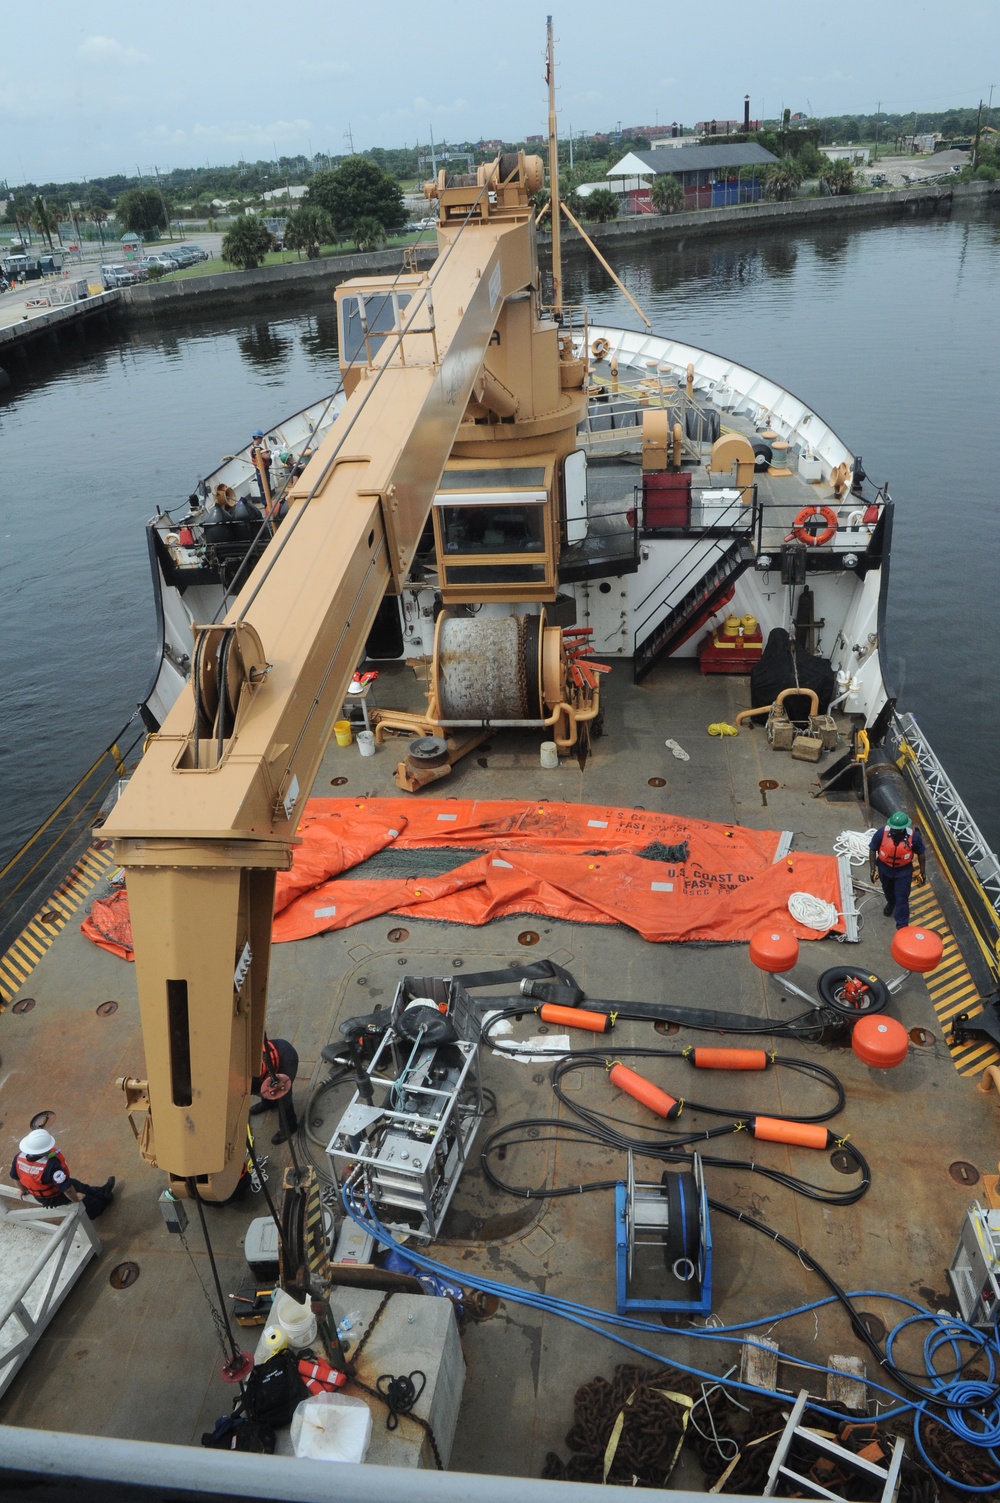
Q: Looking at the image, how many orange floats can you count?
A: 7